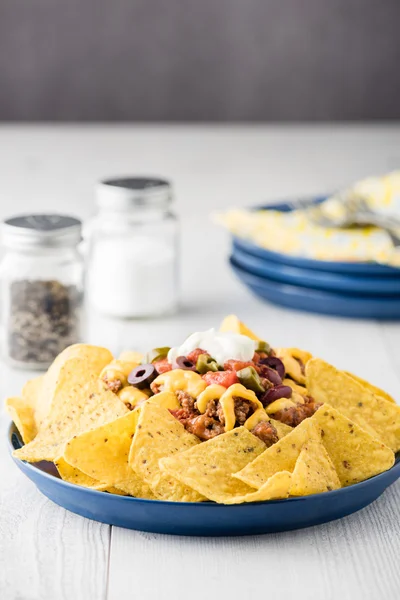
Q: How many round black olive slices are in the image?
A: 3